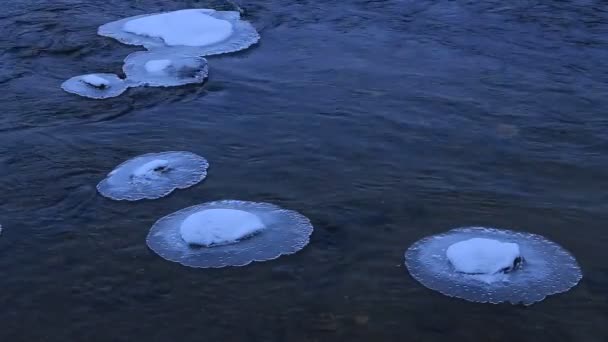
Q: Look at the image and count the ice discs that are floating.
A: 6